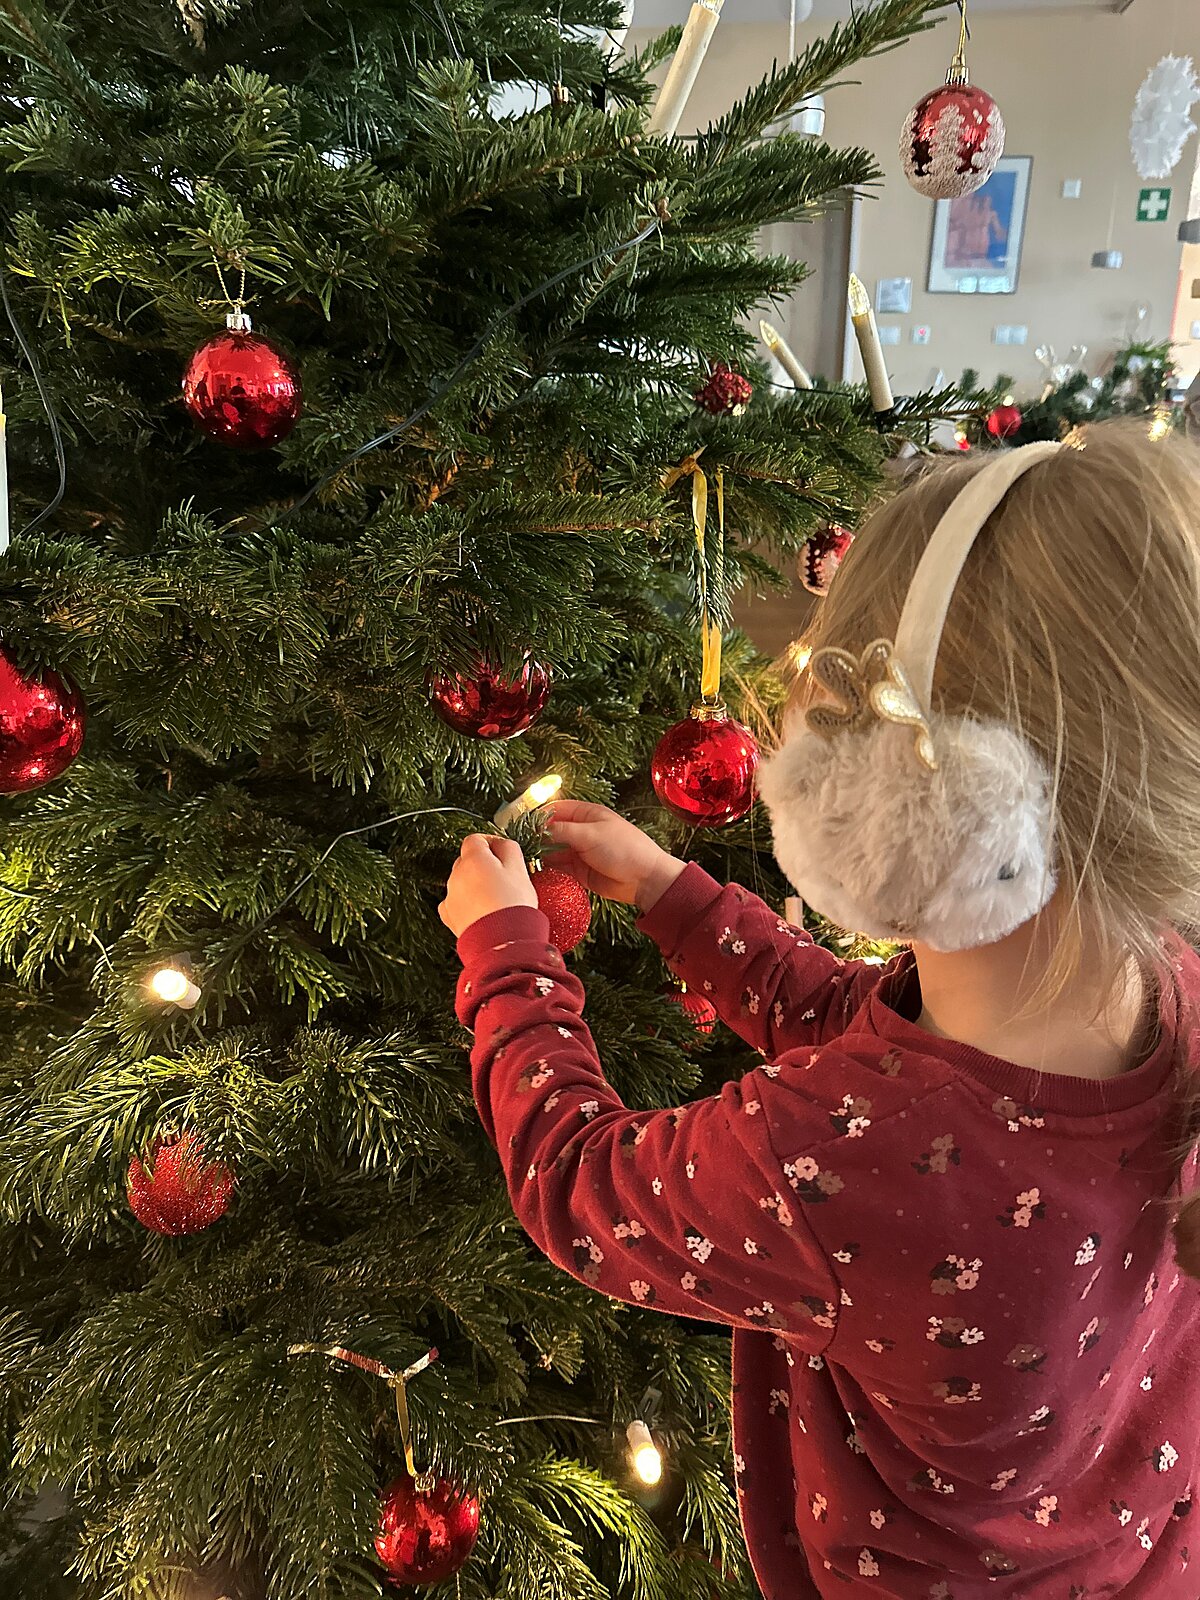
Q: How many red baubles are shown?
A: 12